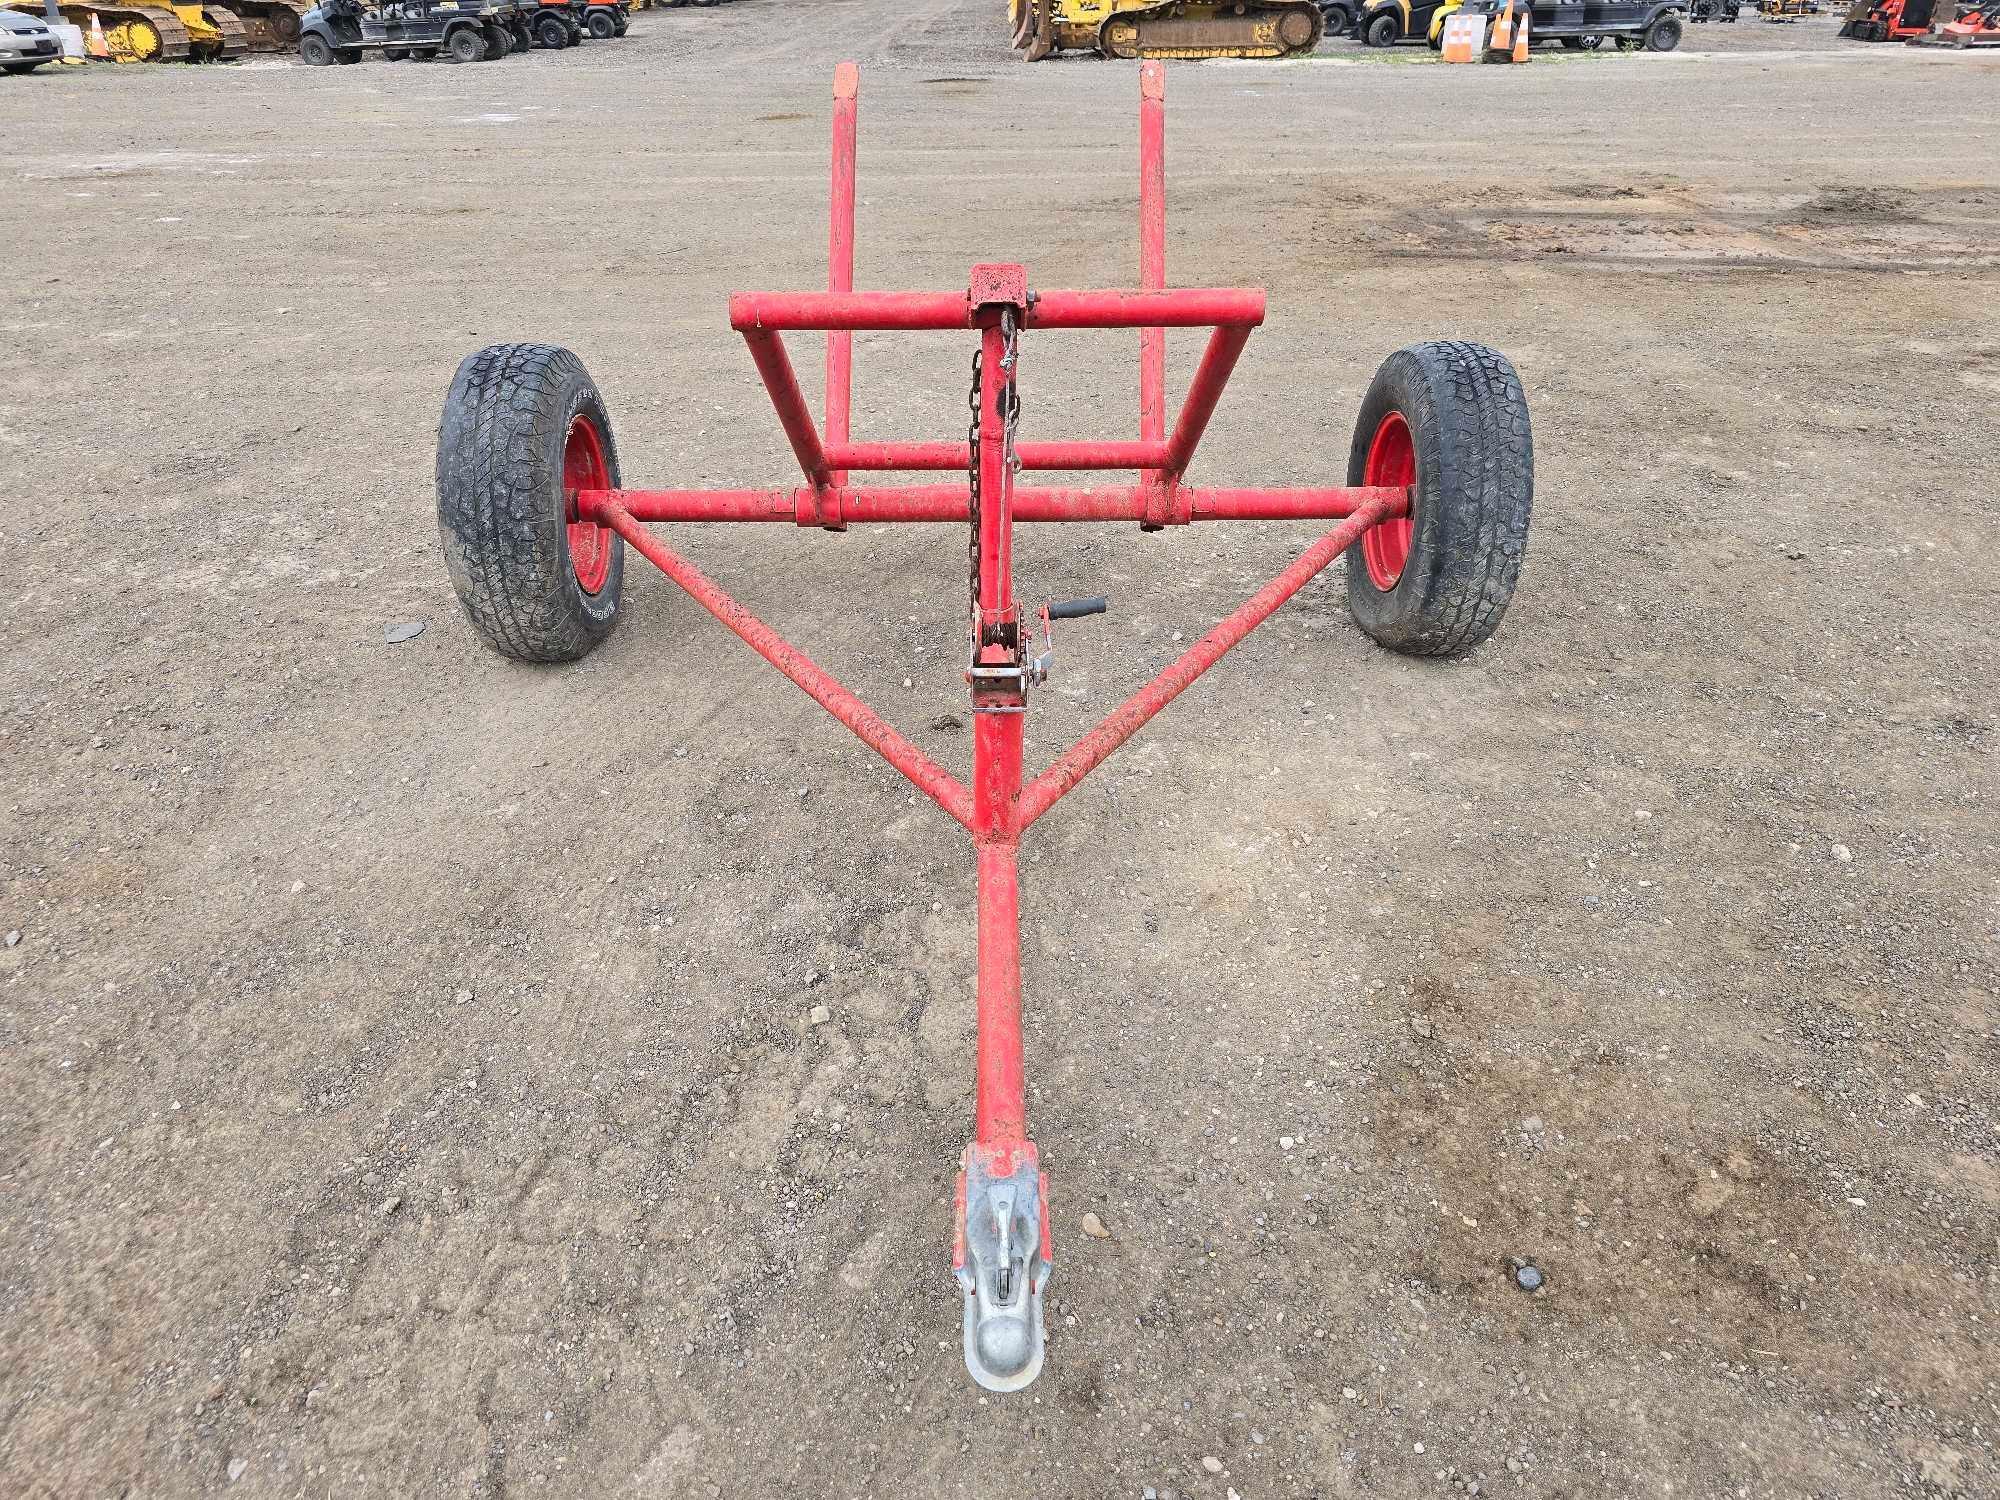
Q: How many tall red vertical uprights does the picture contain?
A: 2